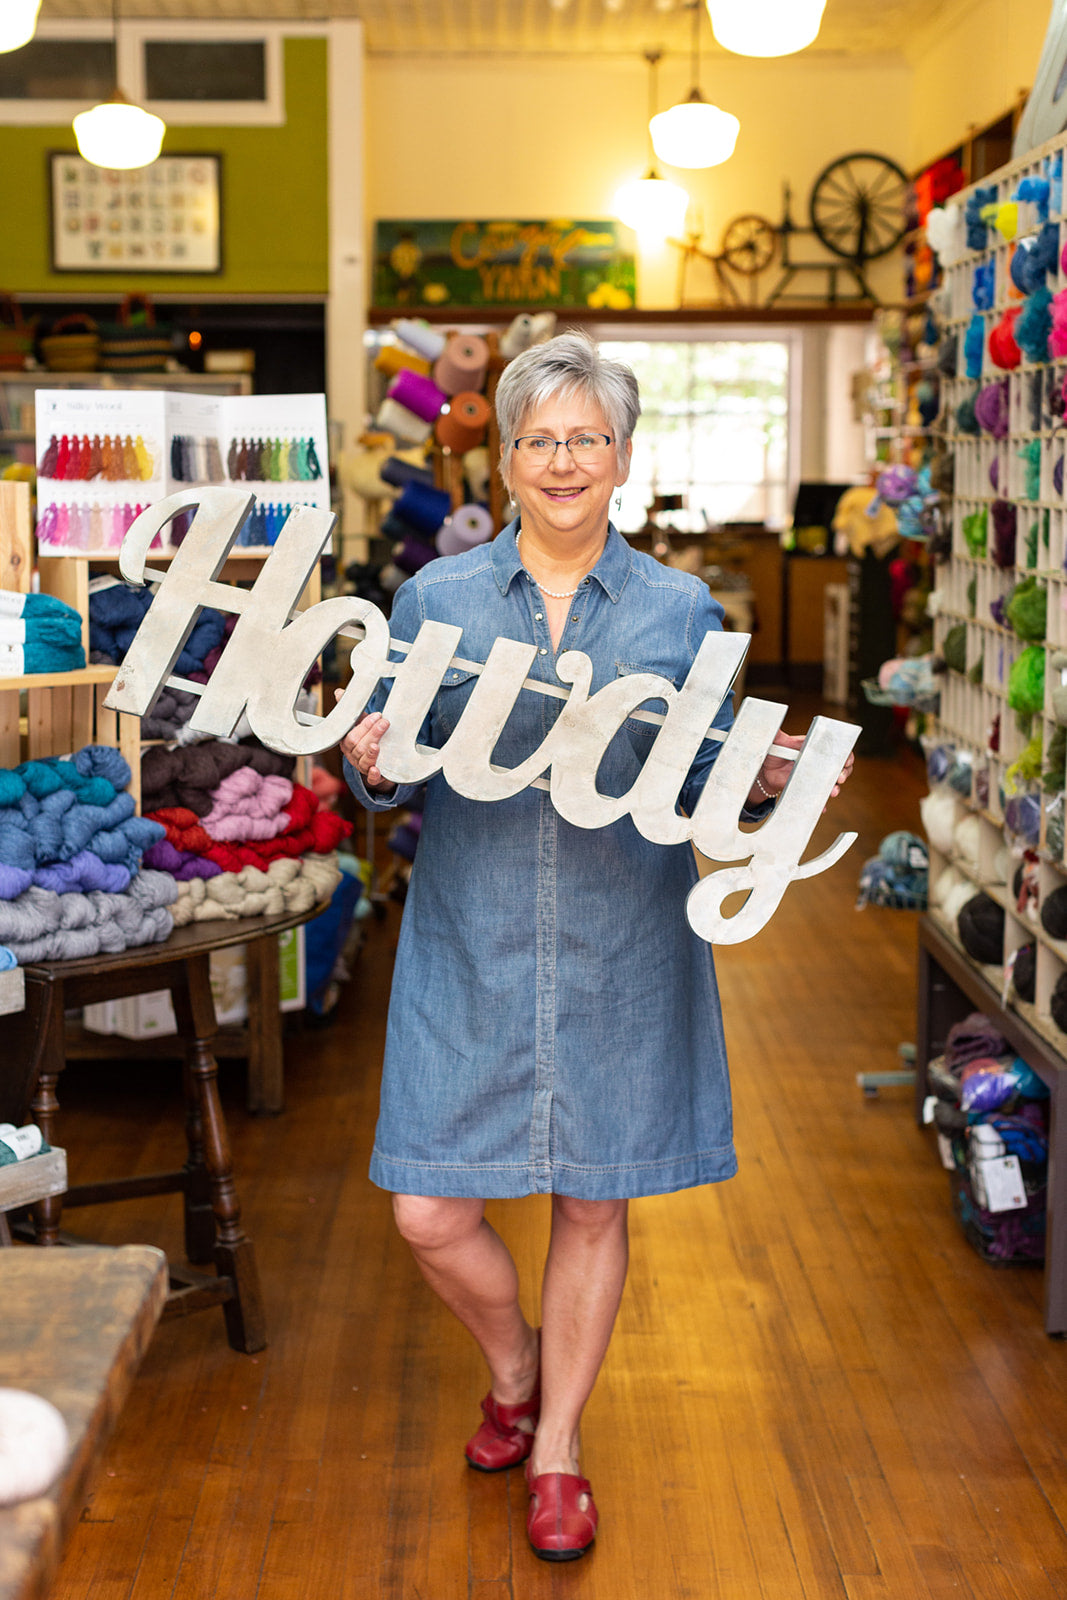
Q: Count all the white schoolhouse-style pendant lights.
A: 5